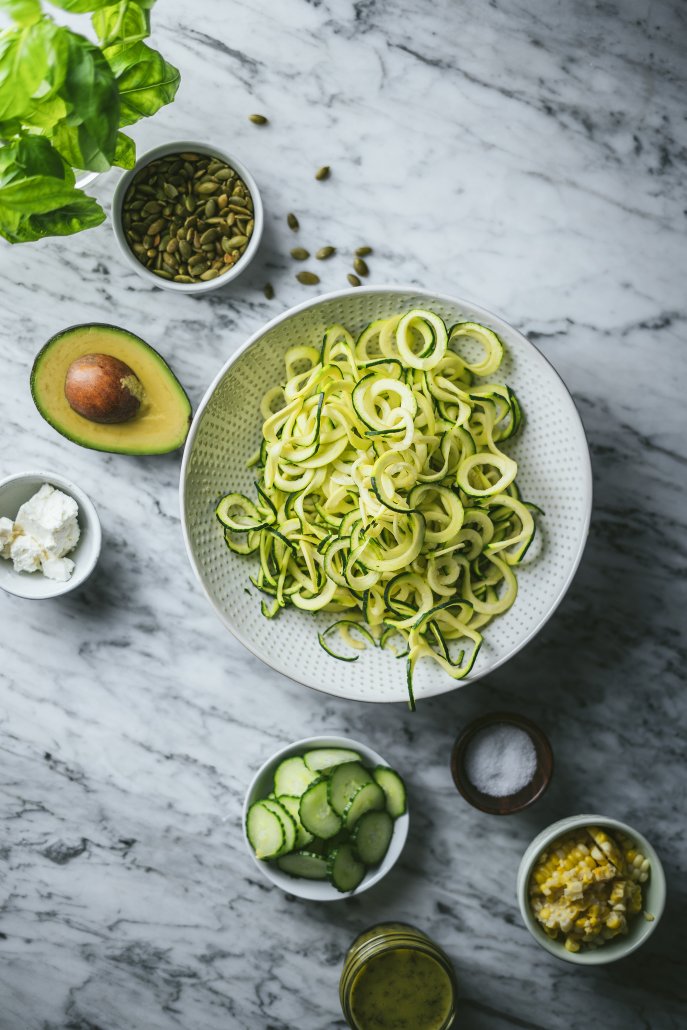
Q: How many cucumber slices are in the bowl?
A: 12